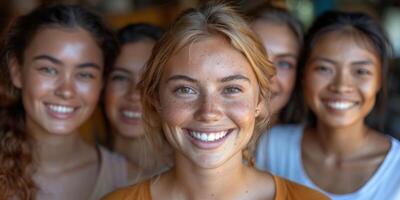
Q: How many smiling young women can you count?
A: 5